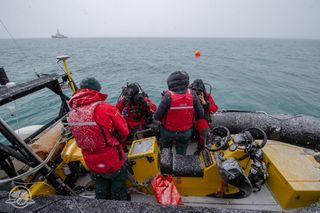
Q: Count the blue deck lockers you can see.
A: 0